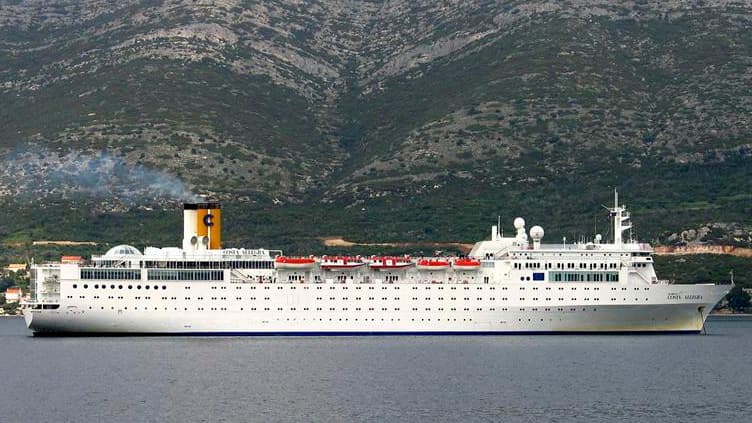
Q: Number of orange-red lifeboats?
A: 5